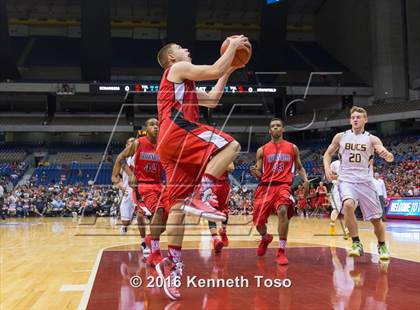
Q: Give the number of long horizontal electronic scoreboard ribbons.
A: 1